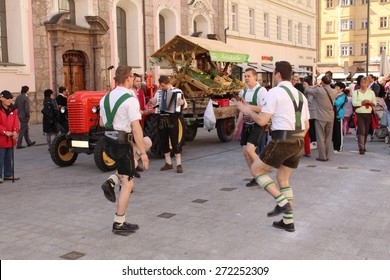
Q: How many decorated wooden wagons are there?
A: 1